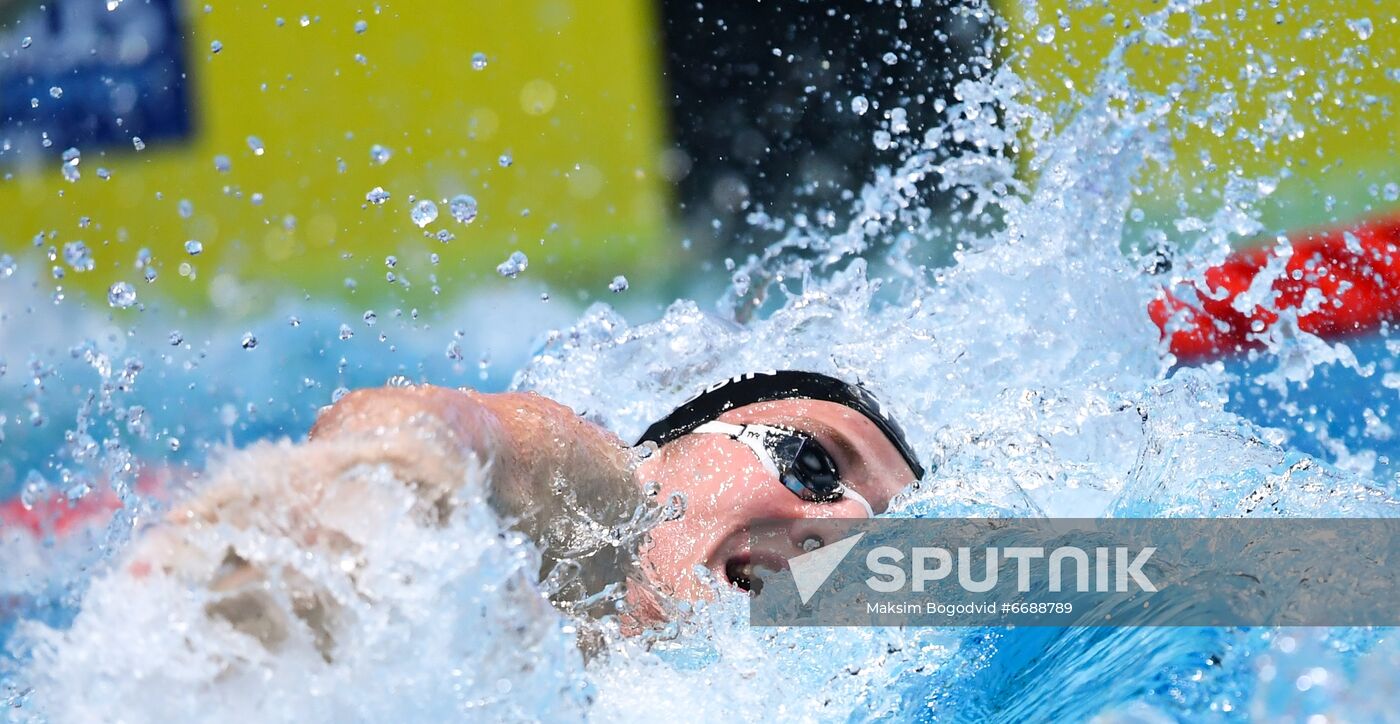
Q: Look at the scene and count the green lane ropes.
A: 0